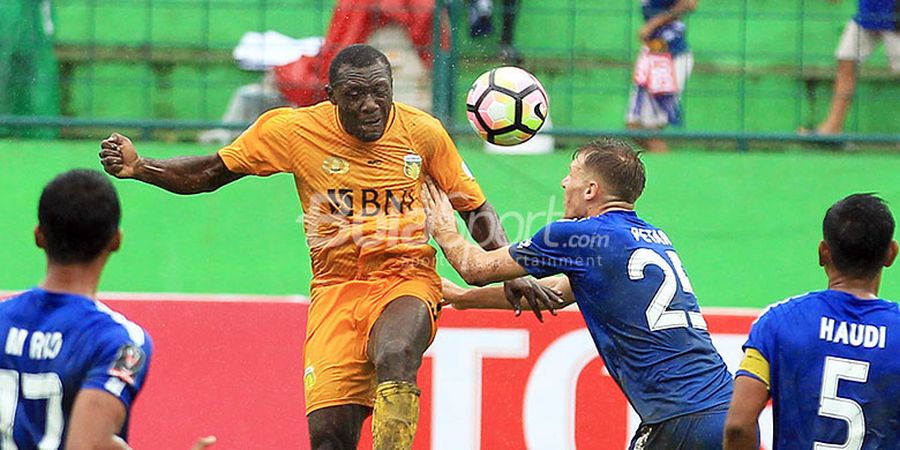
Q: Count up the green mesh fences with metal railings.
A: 1